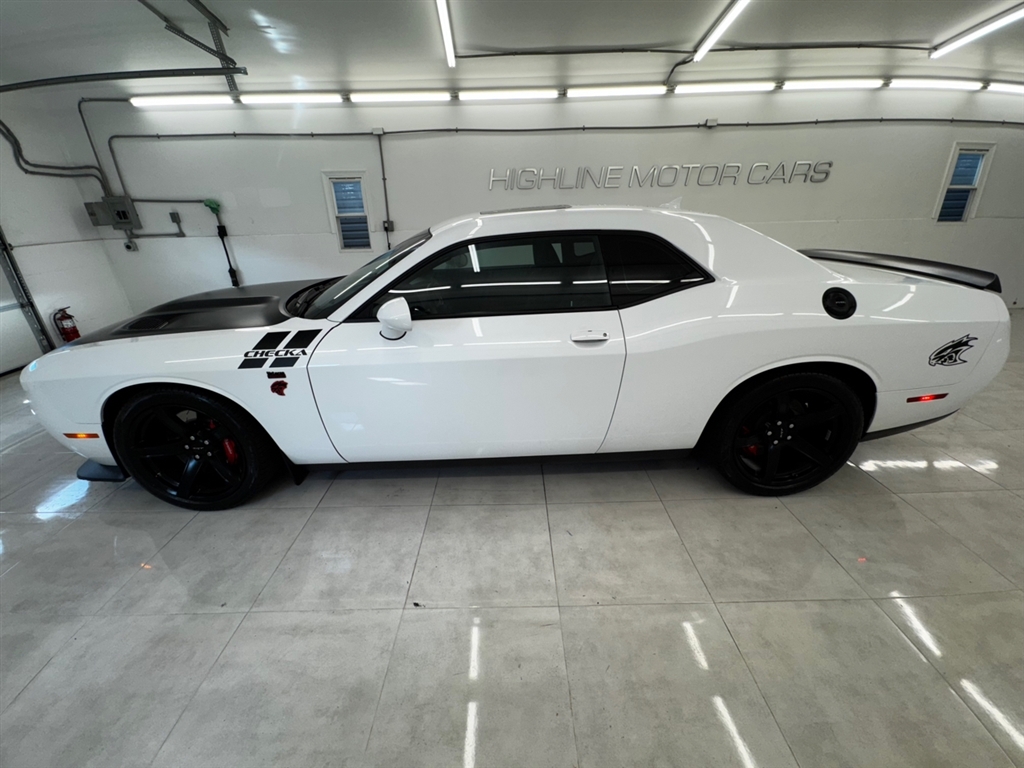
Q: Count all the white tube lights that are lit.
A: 12